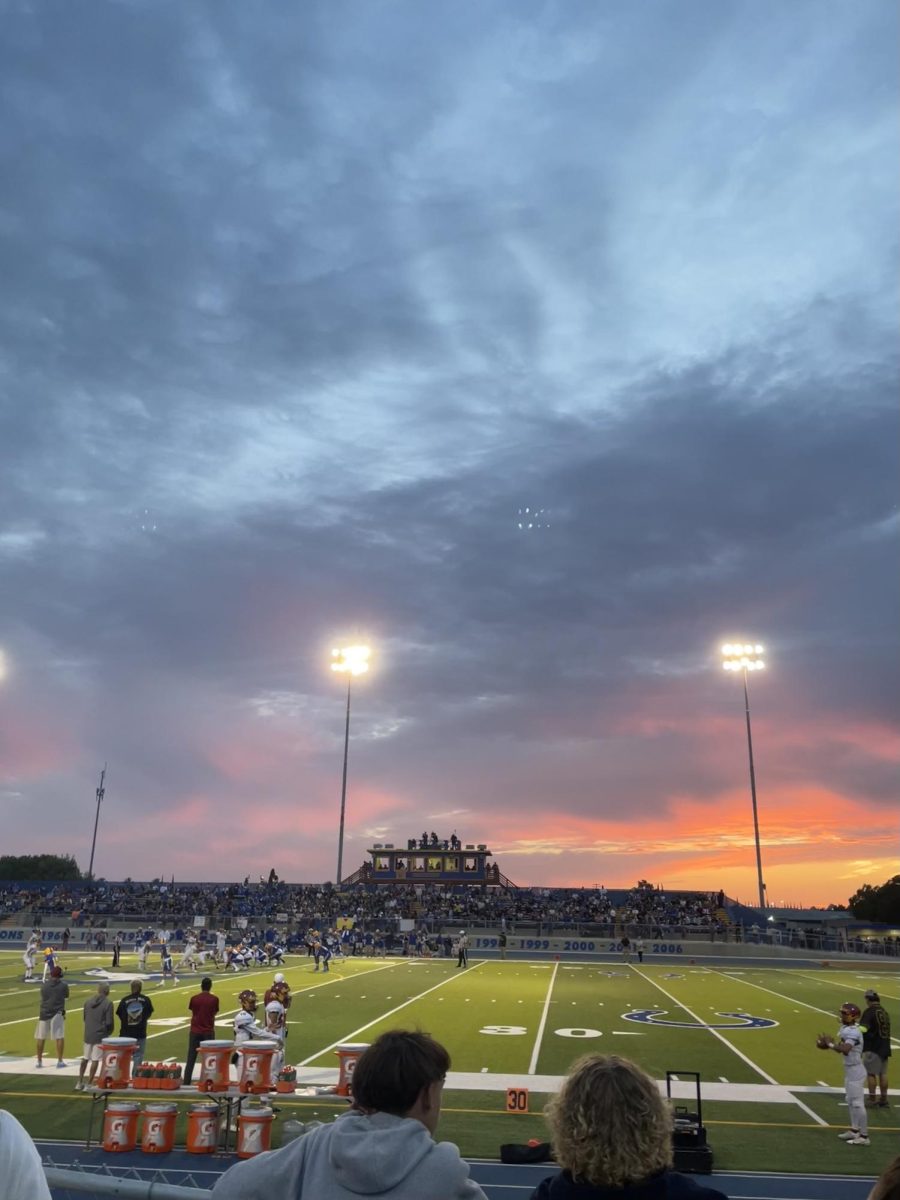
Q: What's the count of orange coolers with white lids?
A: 8